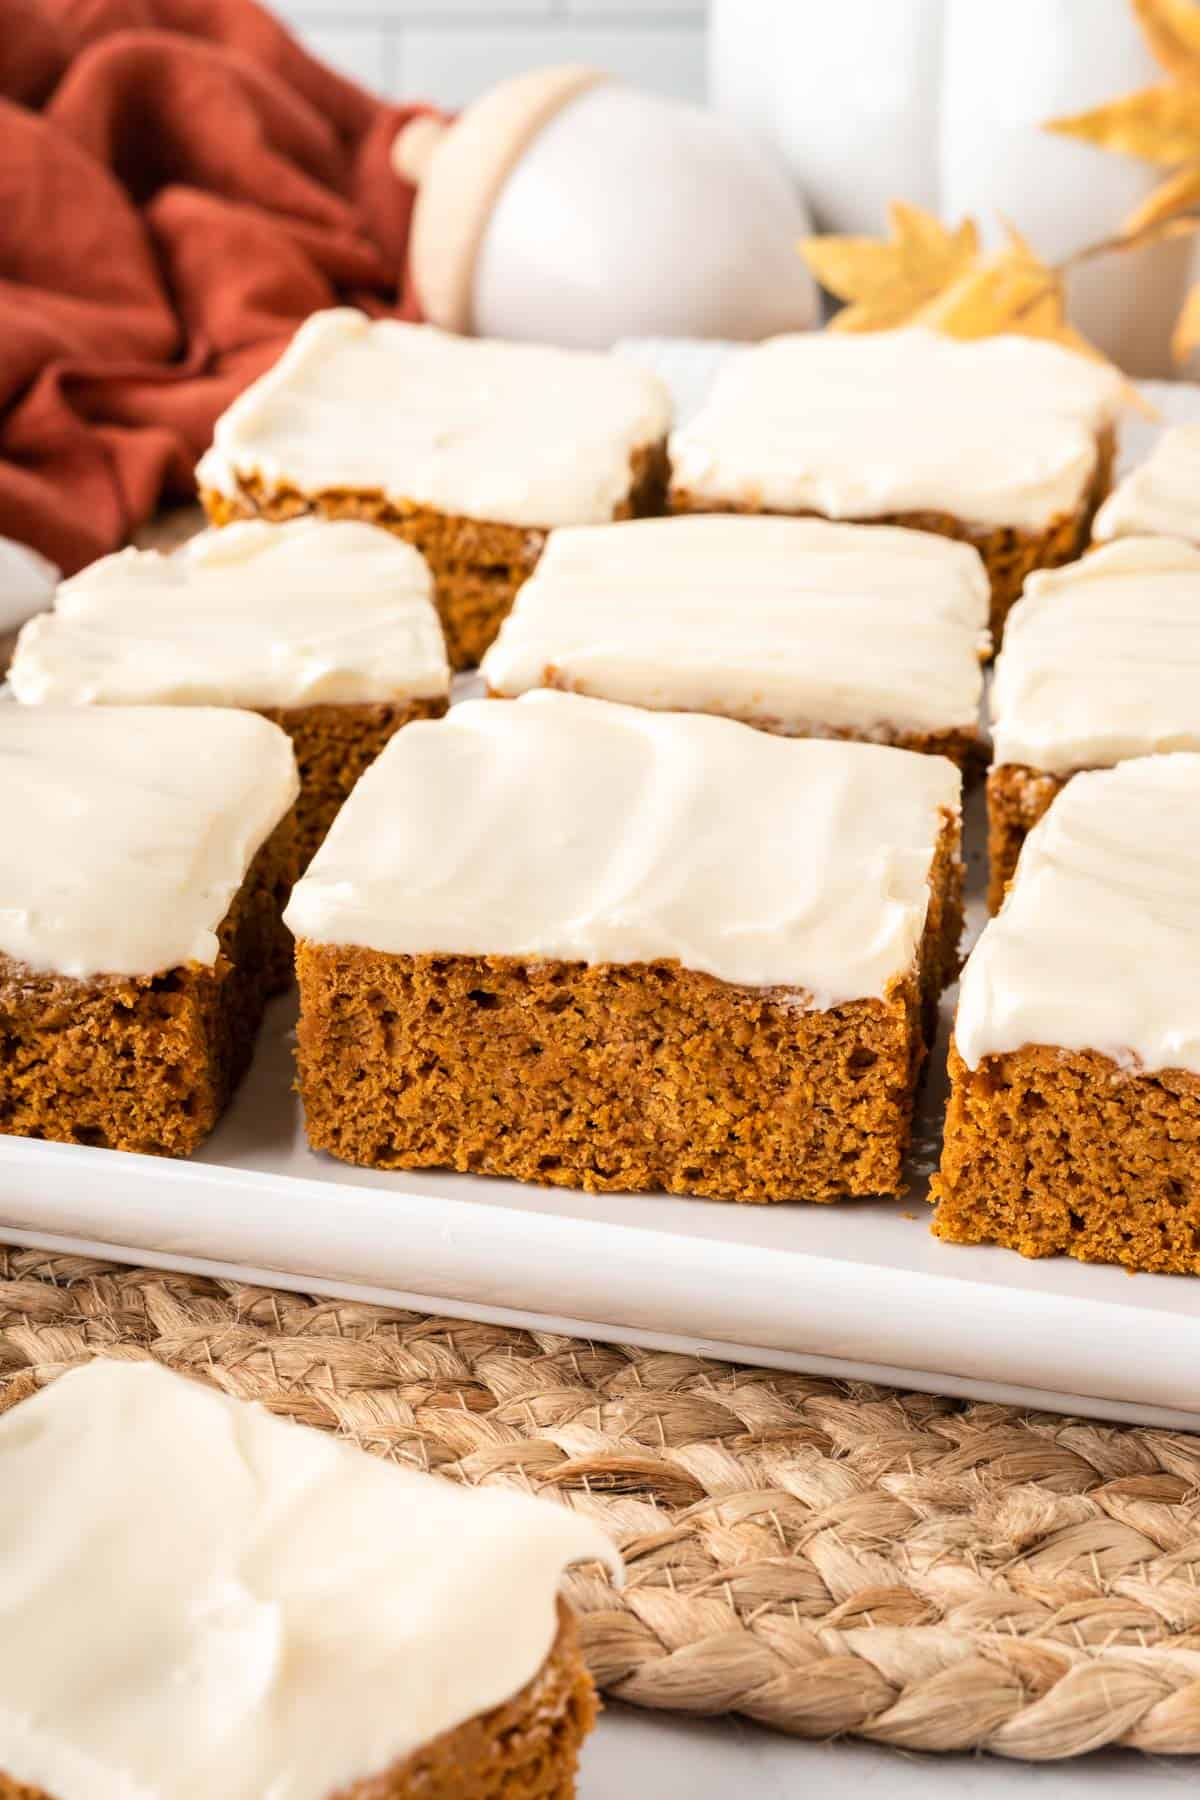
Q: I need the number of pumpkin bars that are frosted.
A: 10